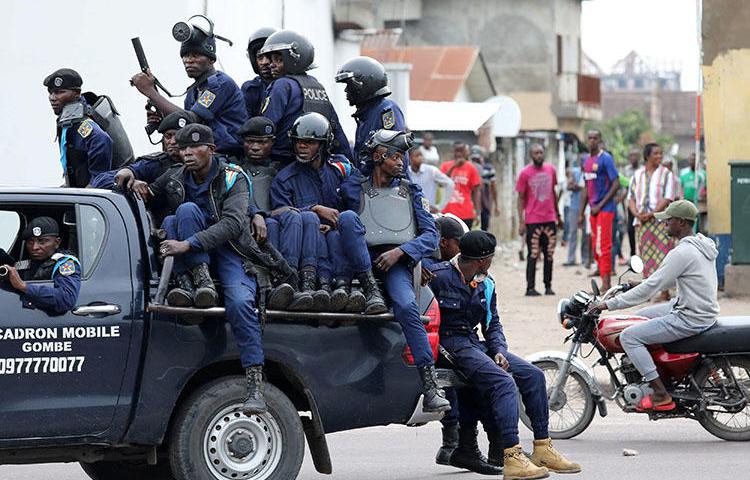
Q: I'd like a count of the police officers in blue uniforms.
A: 13